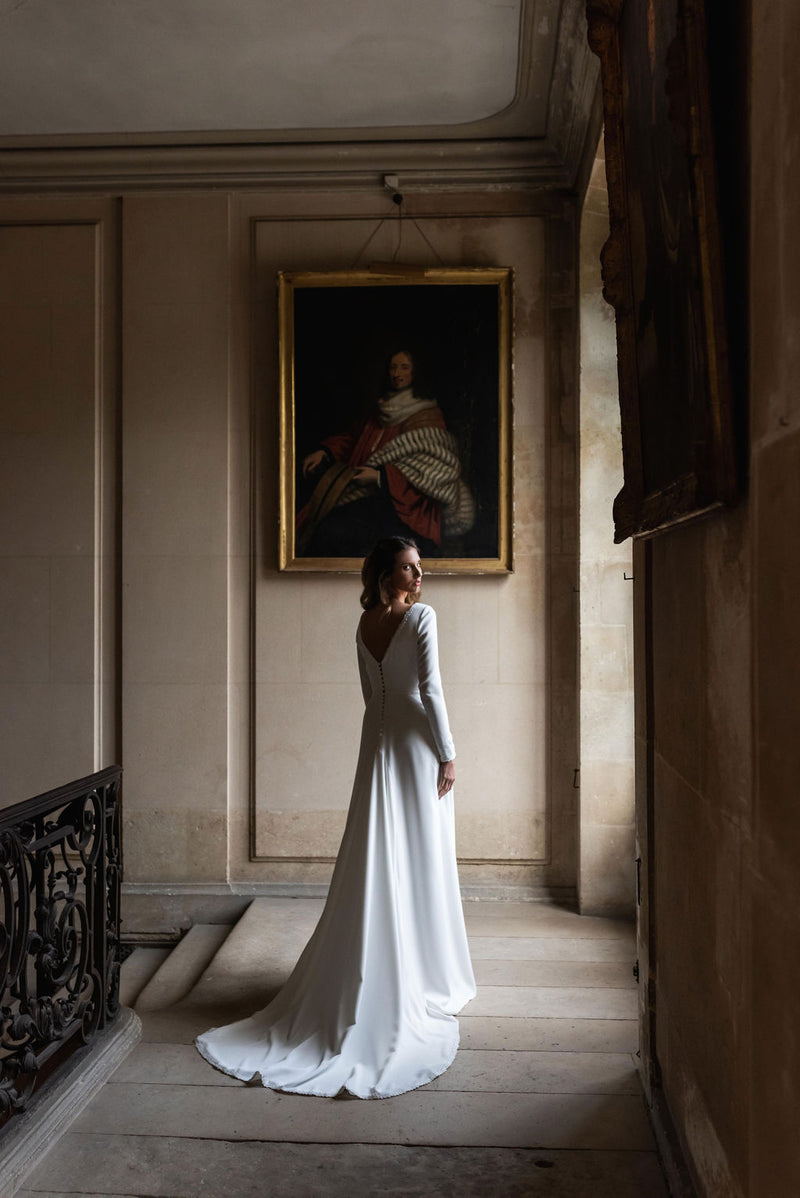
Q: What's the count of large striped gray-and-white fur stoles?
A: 1